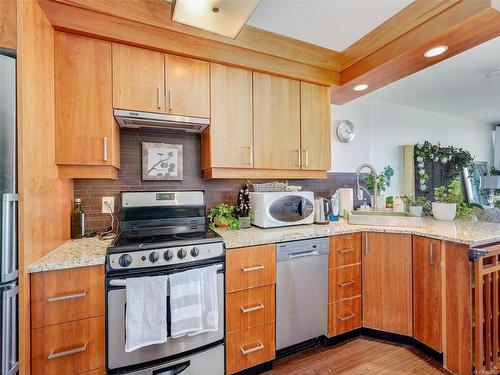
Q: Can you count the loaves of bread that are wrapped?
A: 0